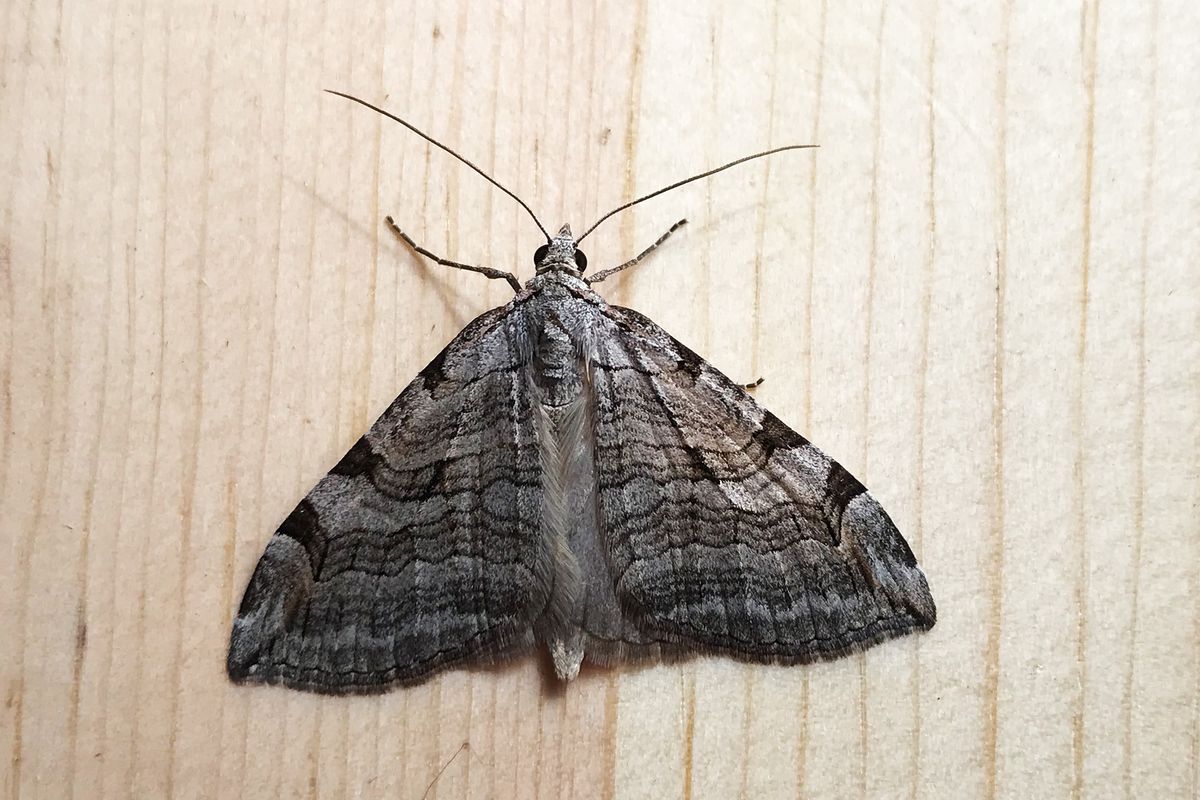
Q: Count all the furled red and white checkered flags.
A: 0